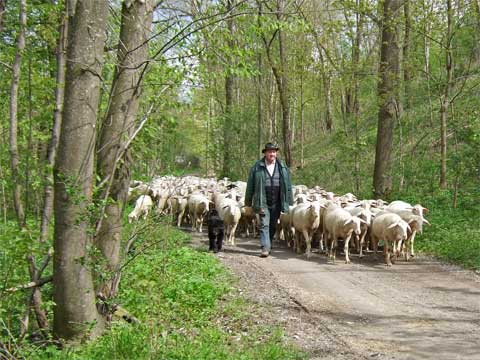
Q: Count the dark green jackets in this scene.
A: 1